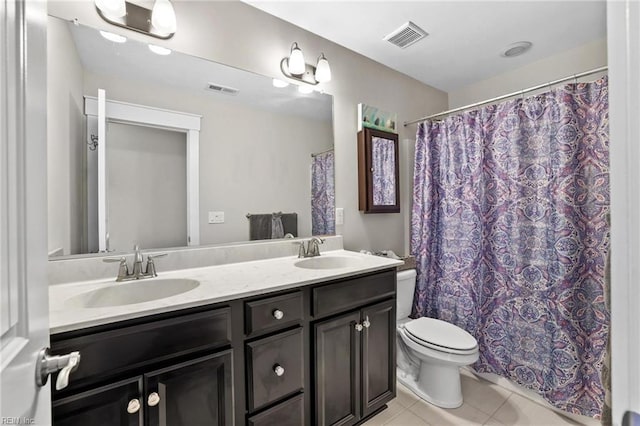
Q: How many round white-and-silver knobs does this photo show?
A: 6